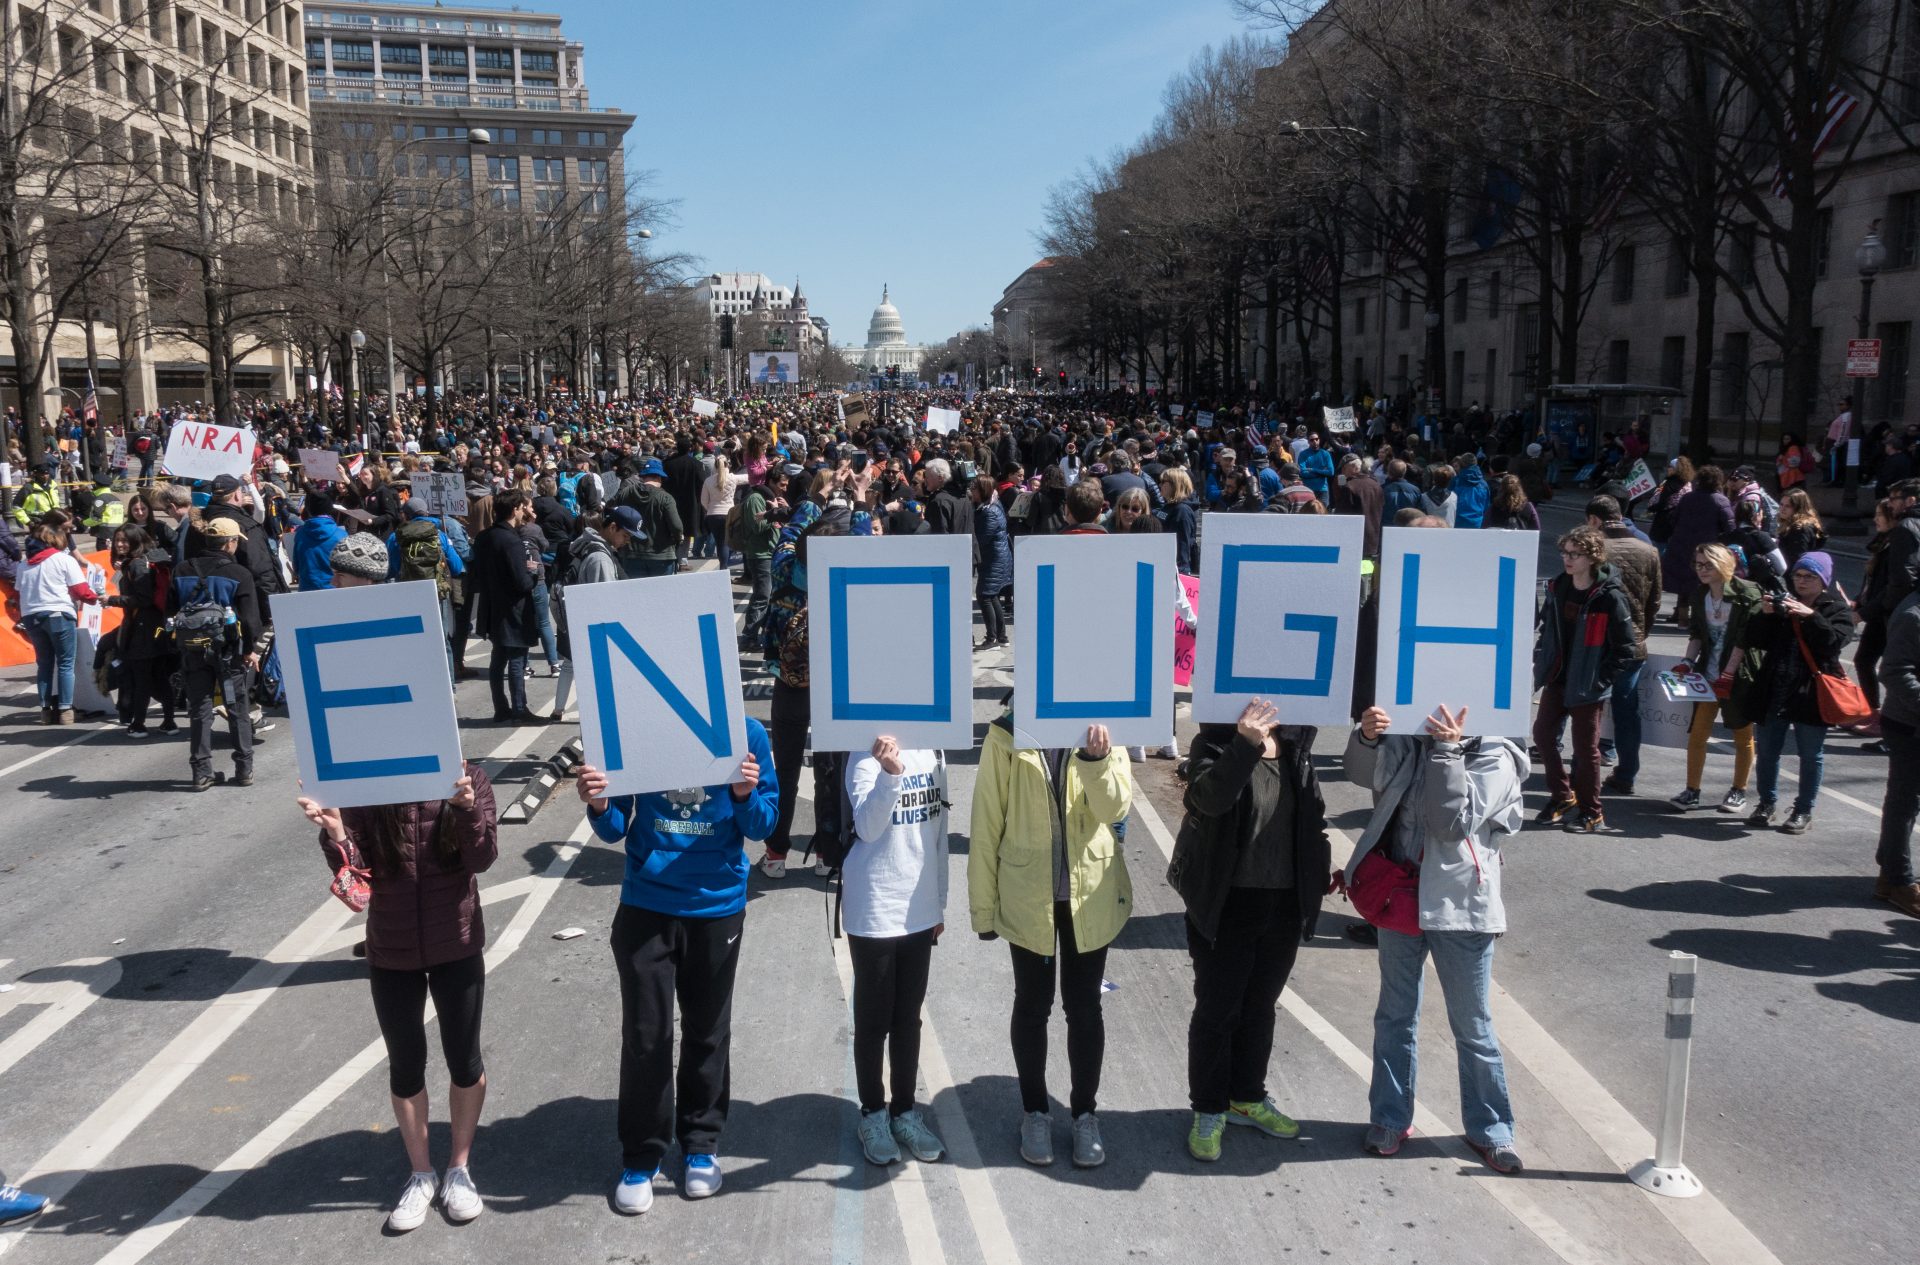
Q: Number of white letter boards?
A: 6